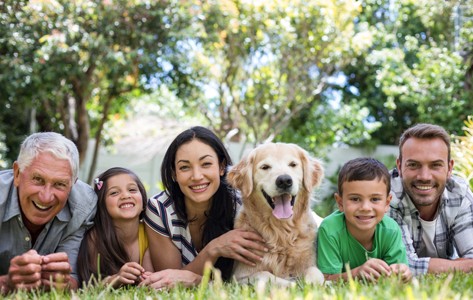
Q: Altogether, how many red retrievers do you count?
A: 0